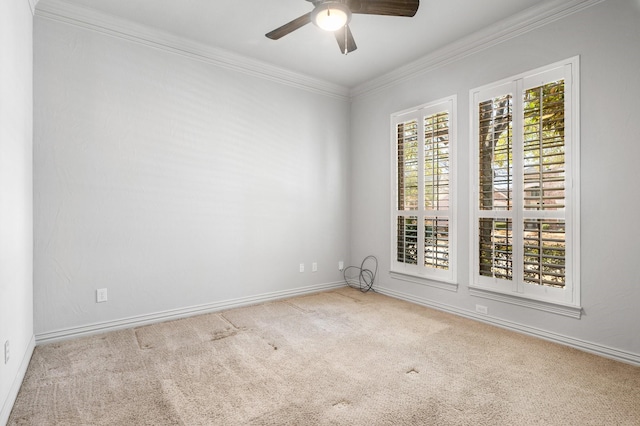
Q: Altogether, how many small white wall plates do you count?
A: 6